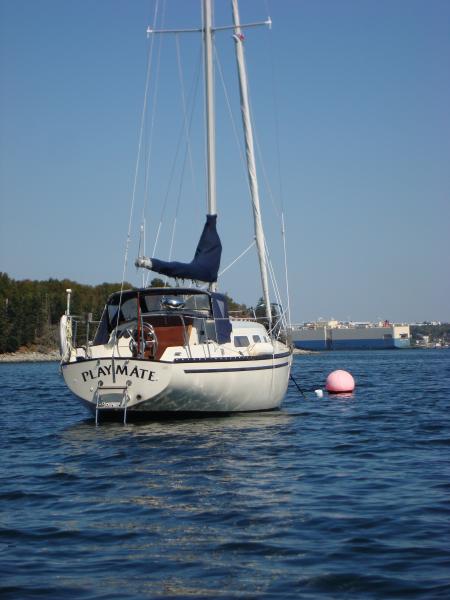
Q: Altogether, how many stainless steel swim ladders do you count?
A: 1